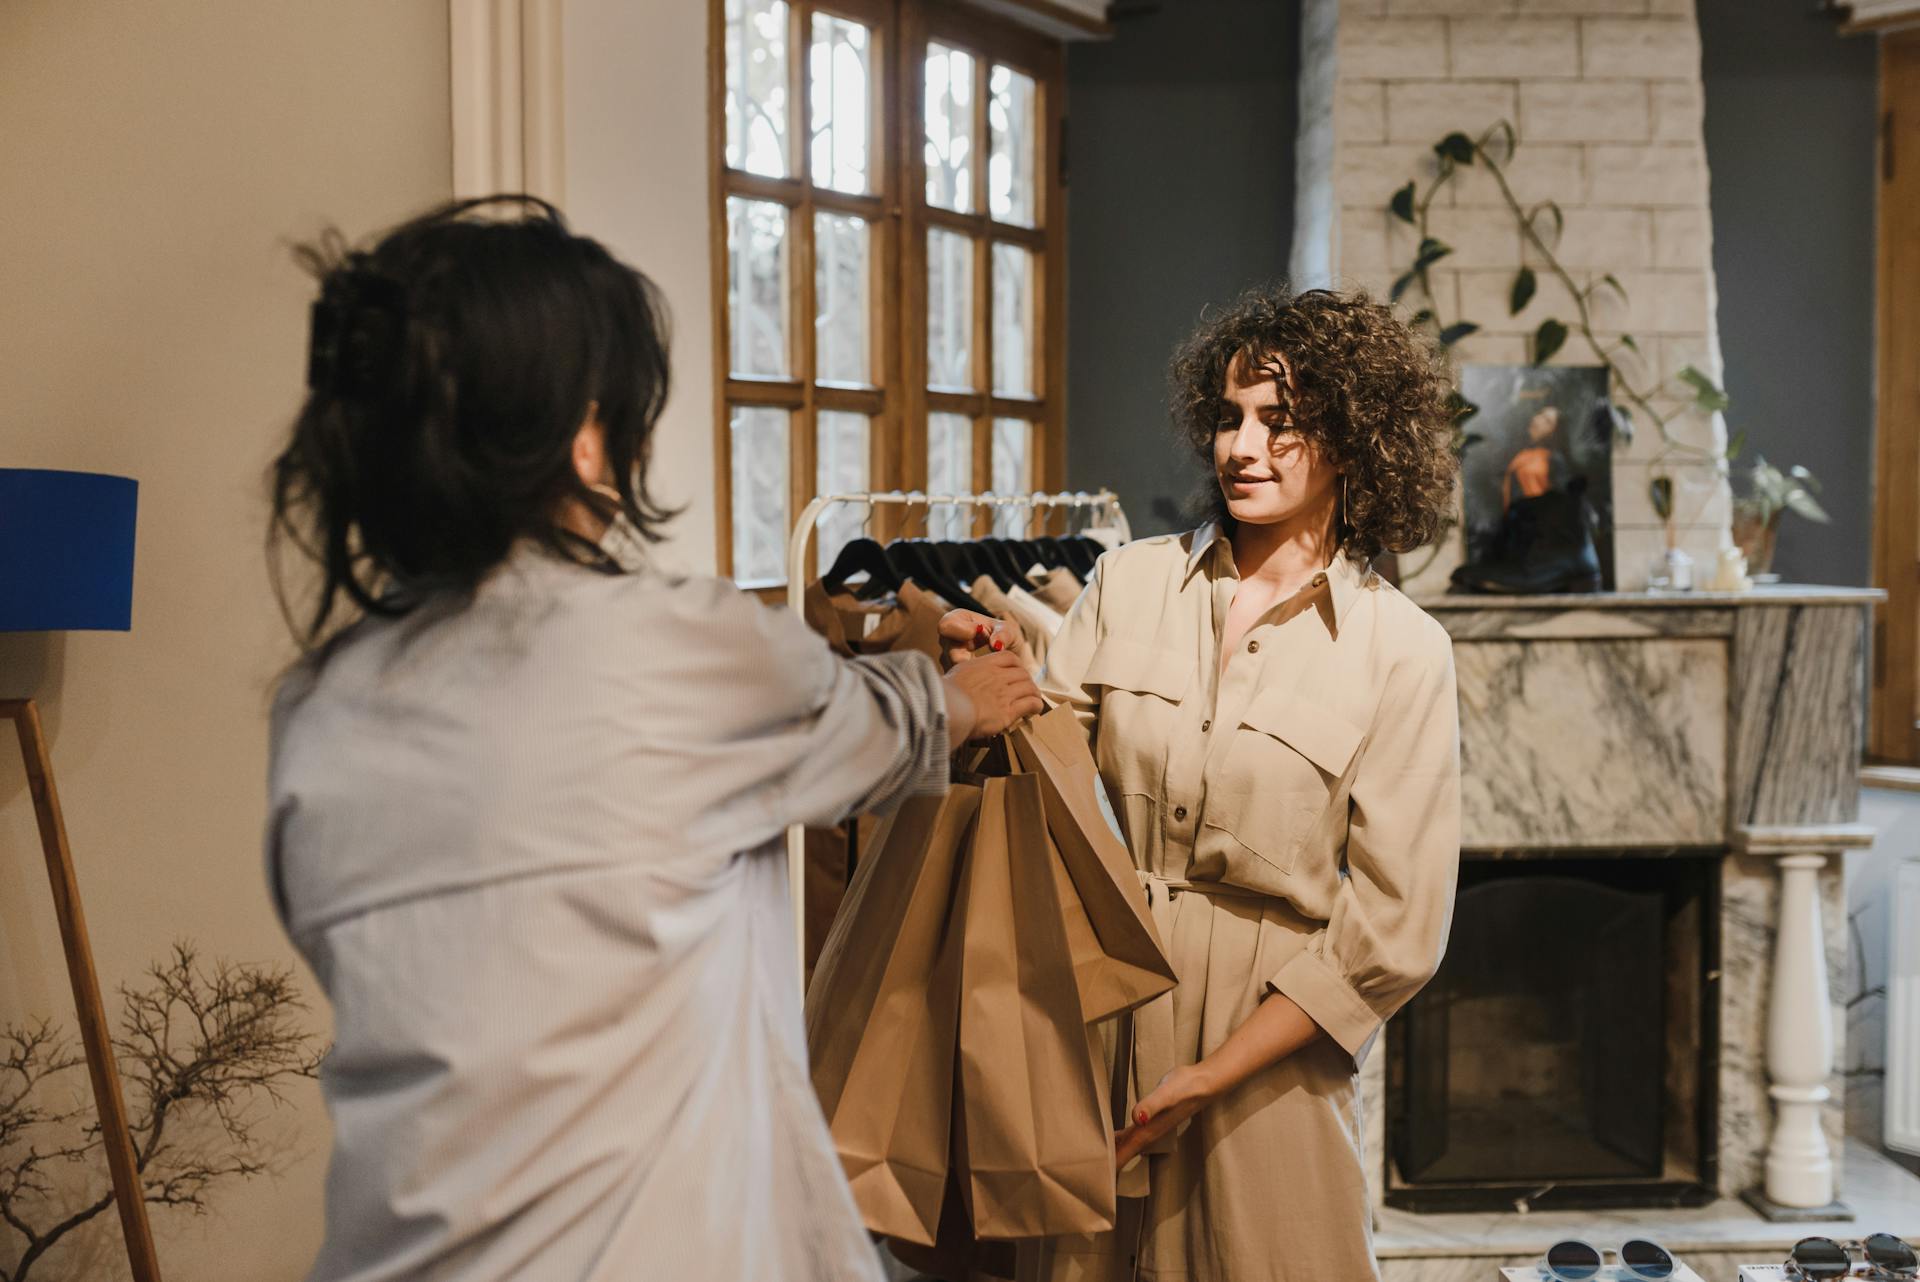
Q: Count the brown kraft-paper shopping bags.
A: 3